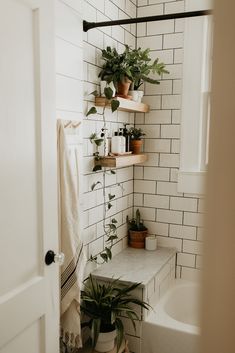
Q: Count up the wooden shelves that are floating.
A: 2